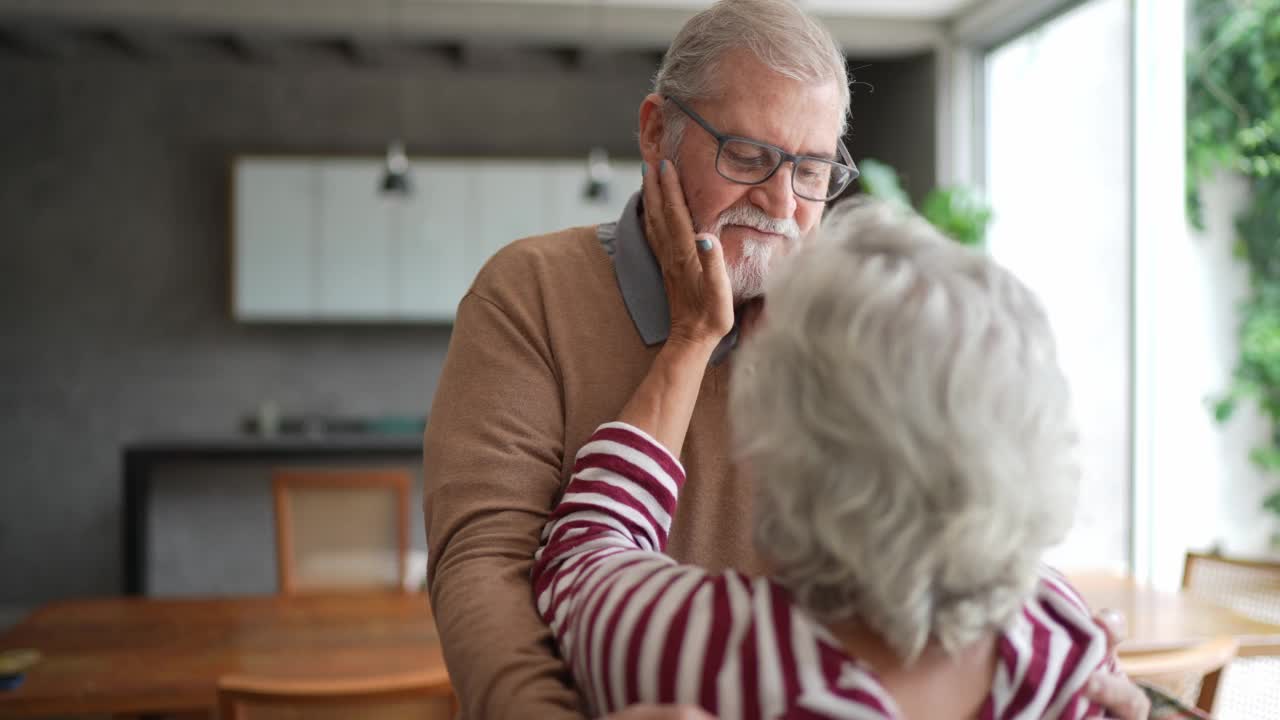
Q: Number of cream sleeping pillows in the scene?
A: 0